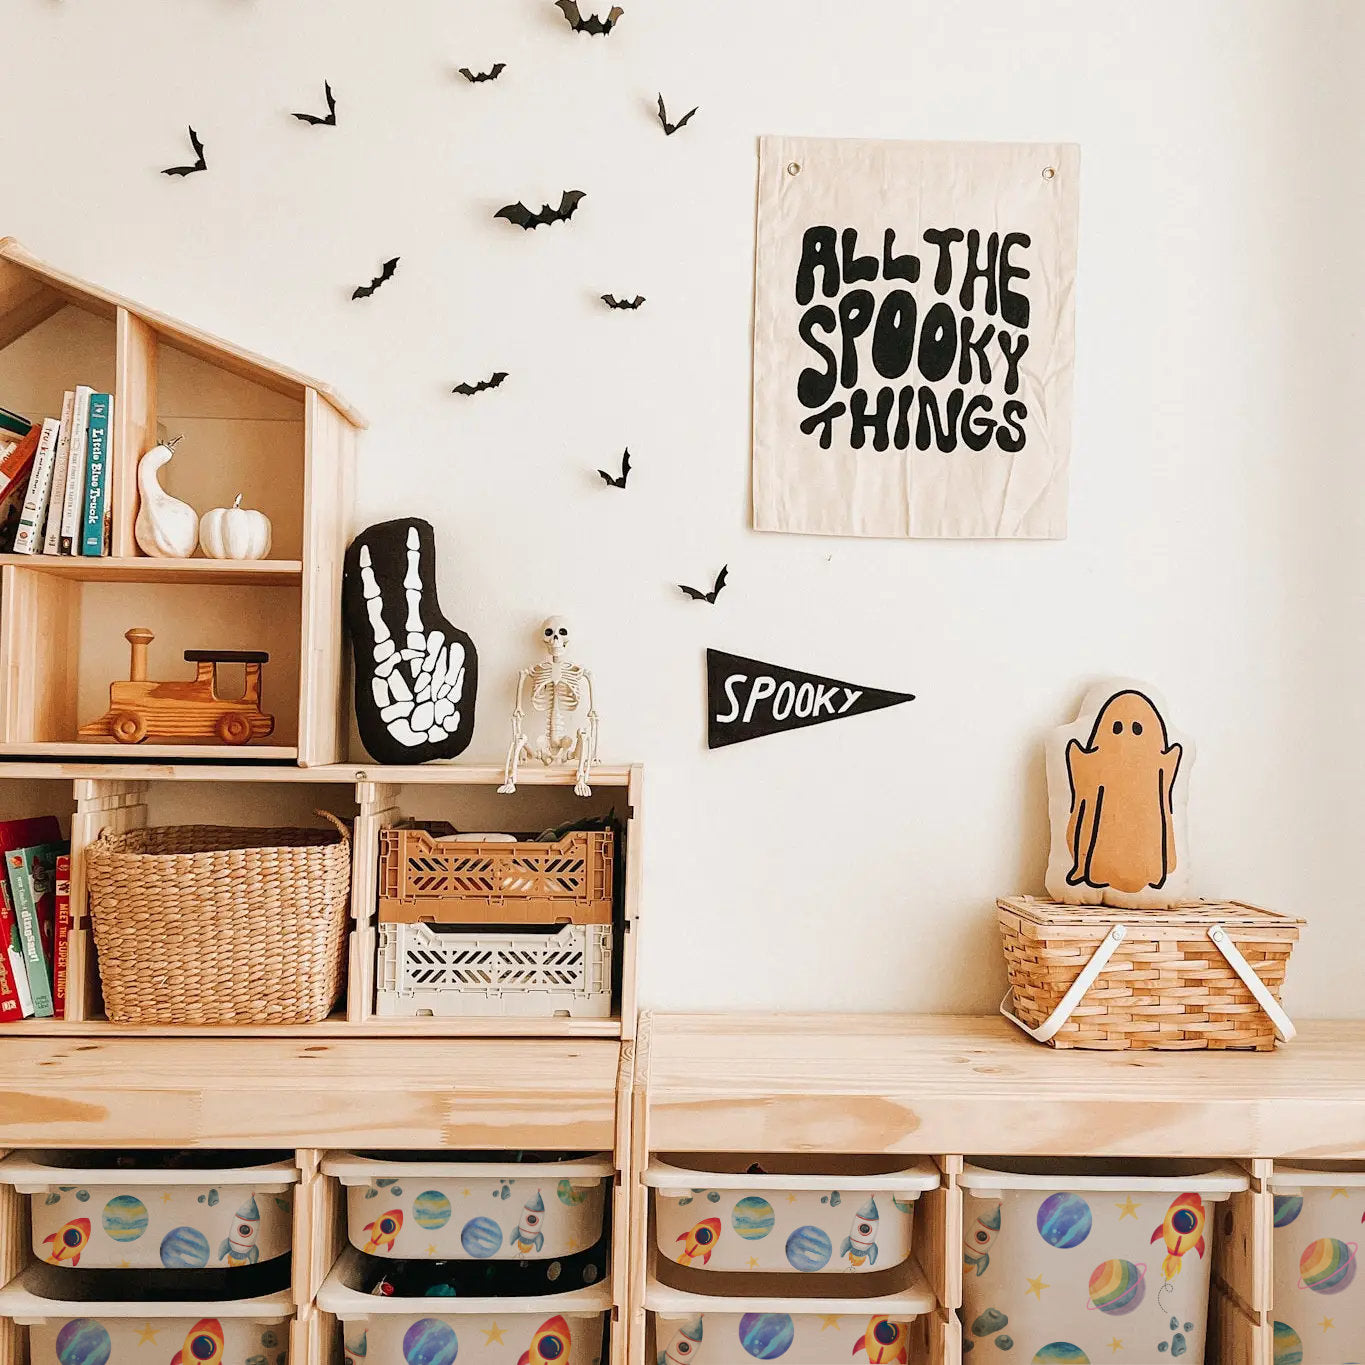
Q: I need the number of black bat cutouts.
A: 11